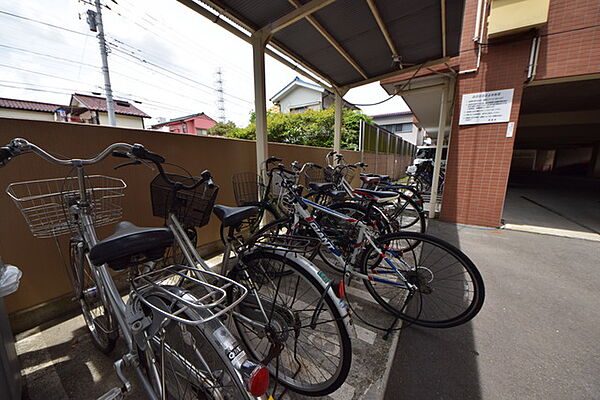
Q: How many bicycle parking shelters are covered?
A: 1